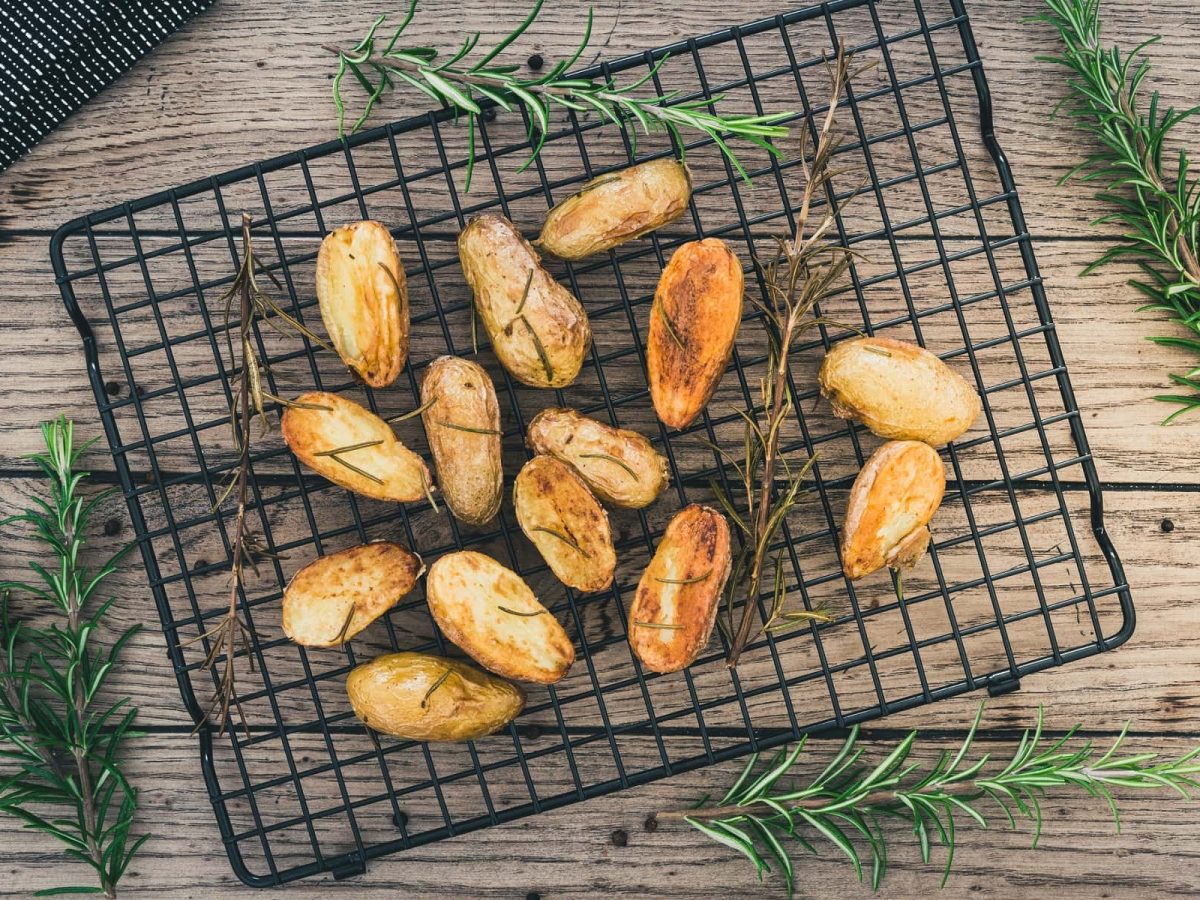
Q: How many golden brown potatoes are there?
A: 14